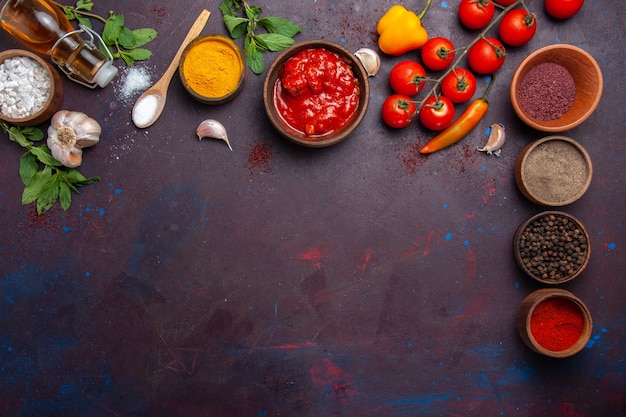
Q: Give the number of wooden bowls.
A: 7